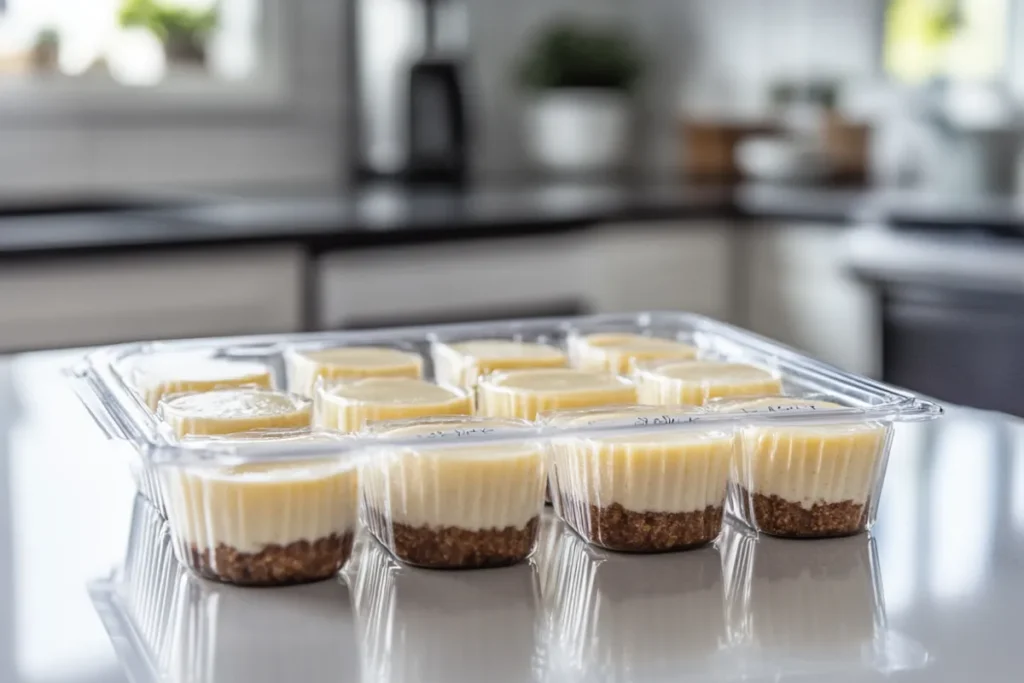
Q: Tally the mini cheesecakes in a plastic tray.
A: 12